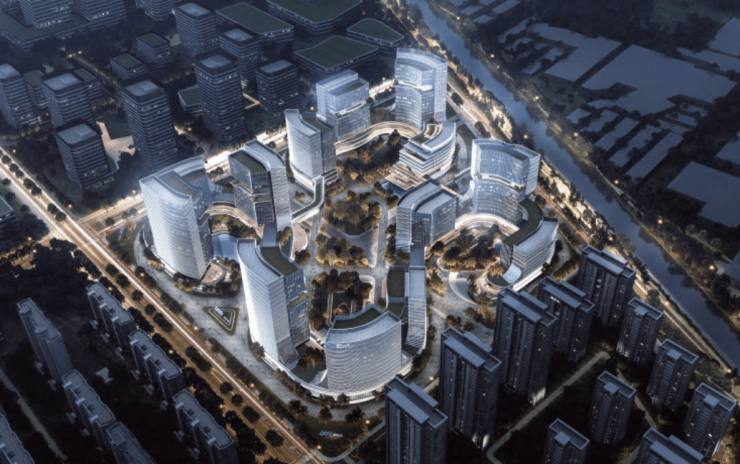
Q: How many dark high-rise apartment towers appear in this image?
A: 11